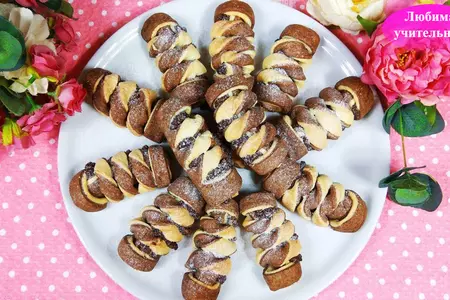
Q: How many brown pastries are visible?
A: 12